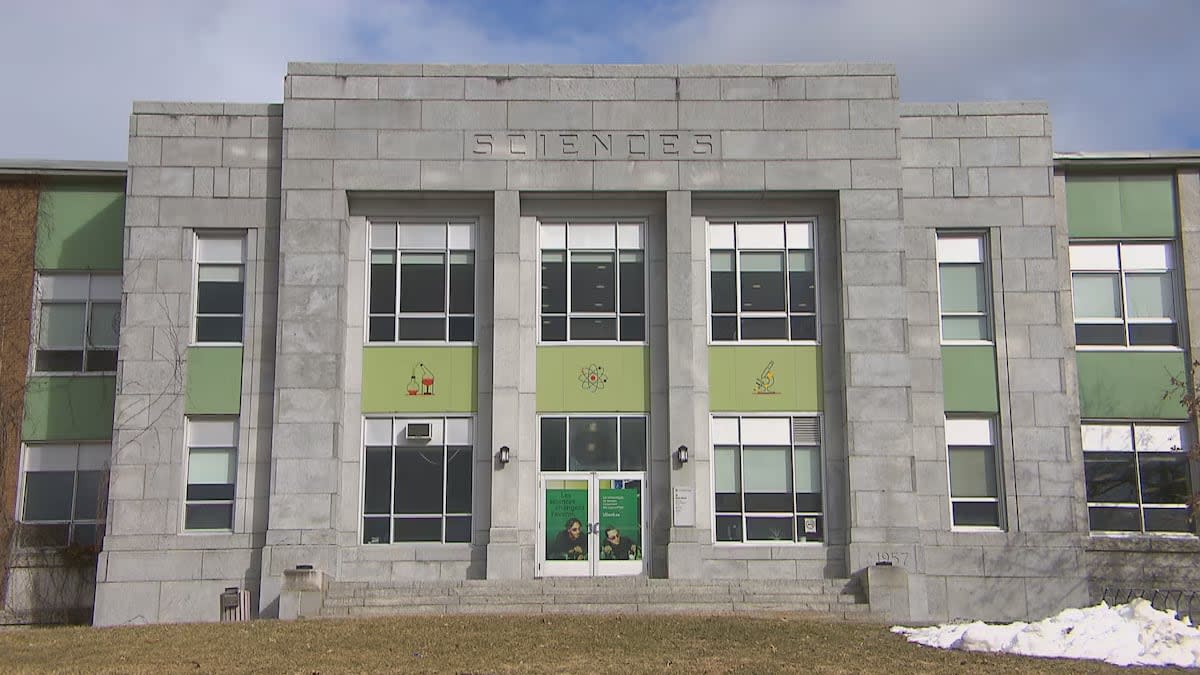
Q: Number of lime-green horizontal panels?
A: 3